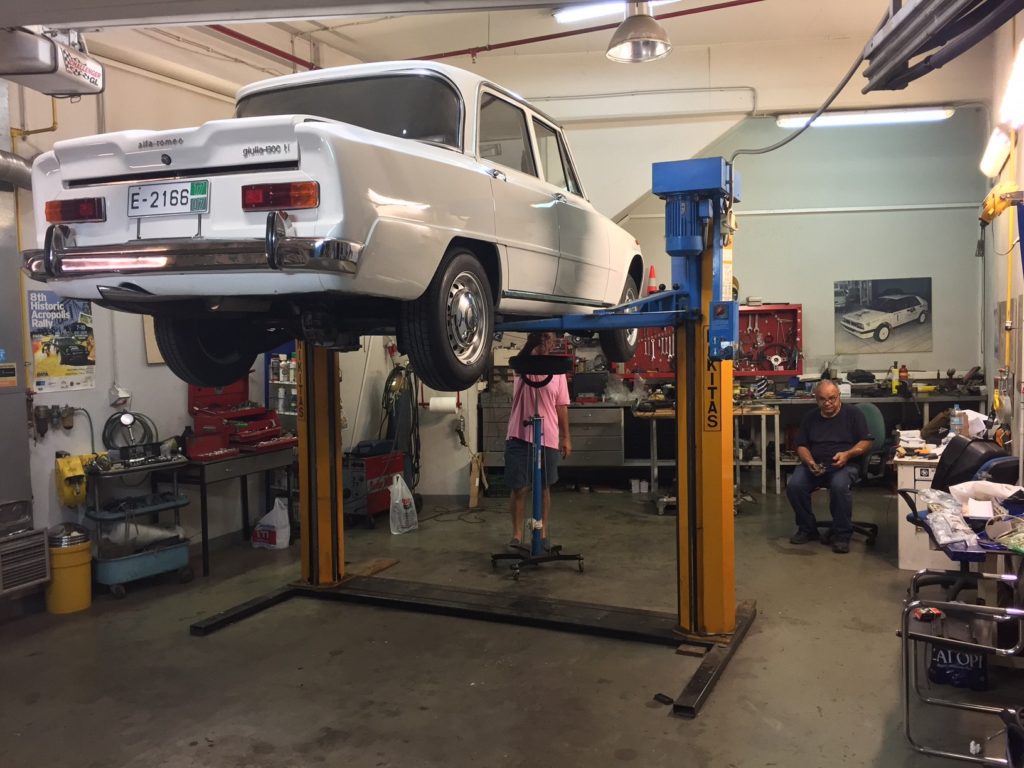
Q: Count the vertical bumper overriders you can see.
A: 2